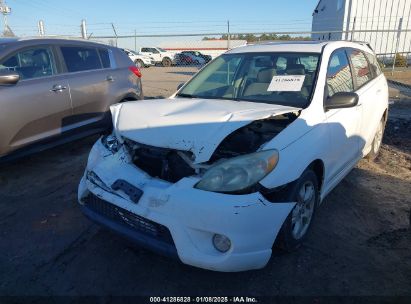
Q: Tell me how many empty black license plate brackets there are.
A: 1